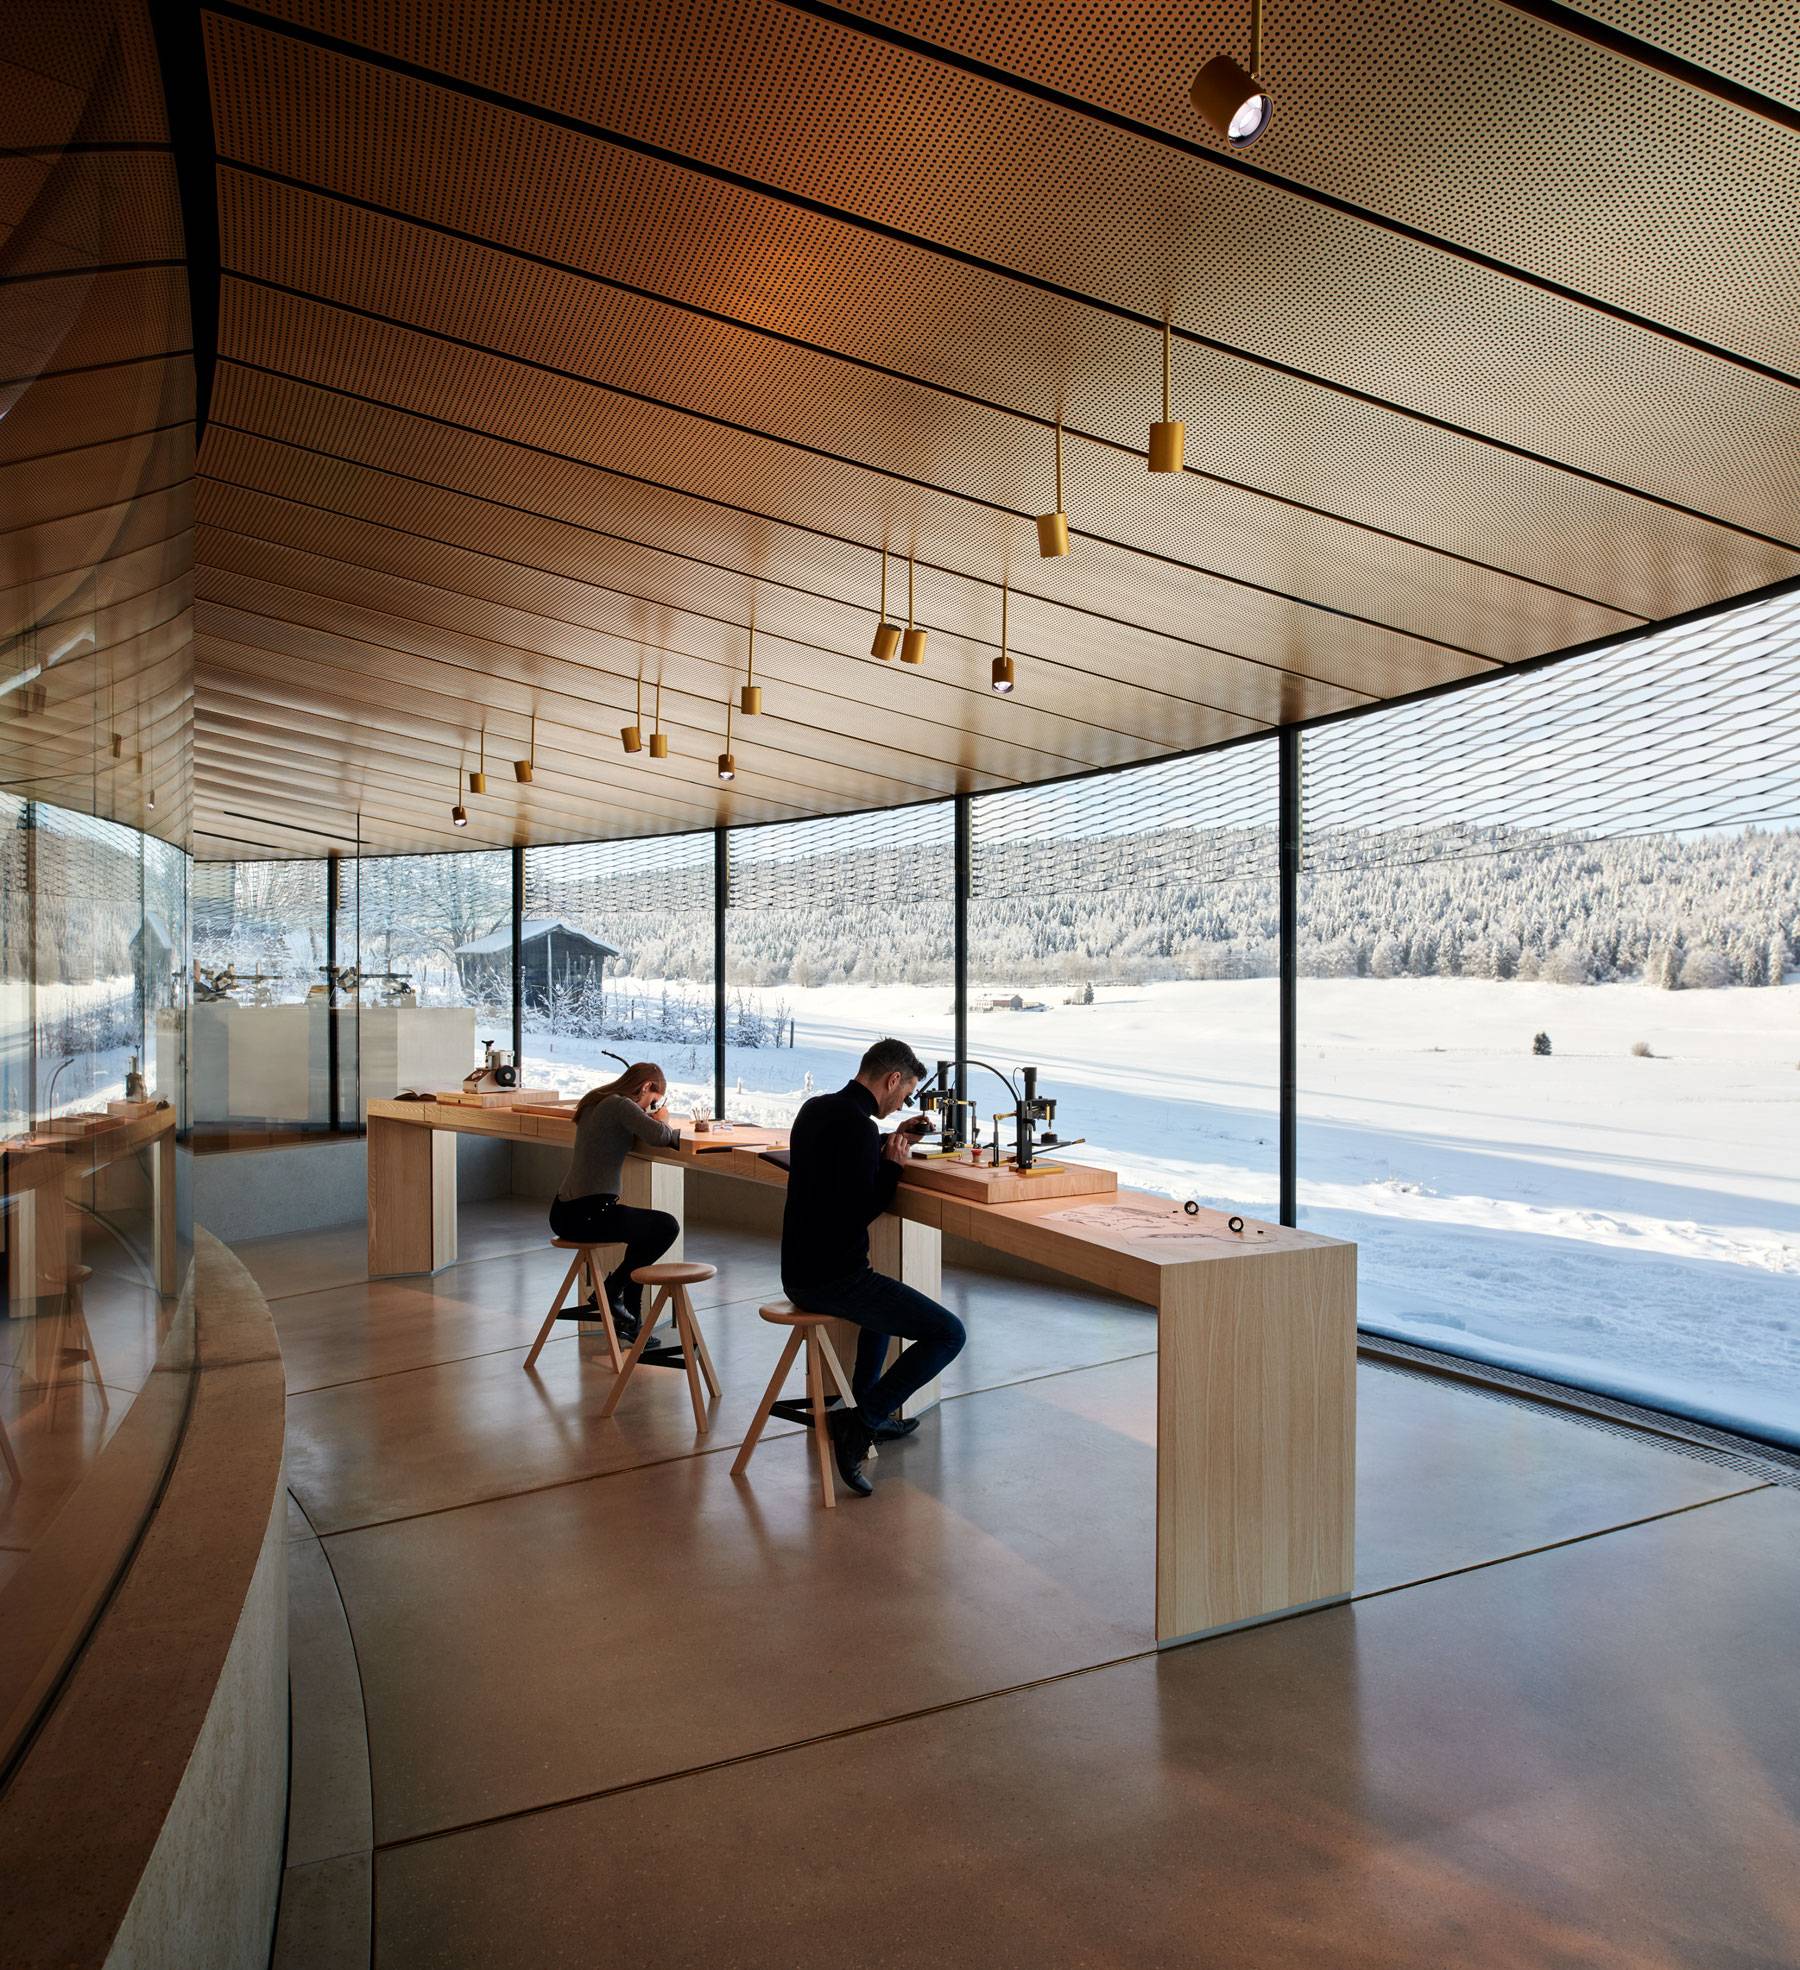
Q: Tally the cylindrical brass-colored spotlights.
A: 13